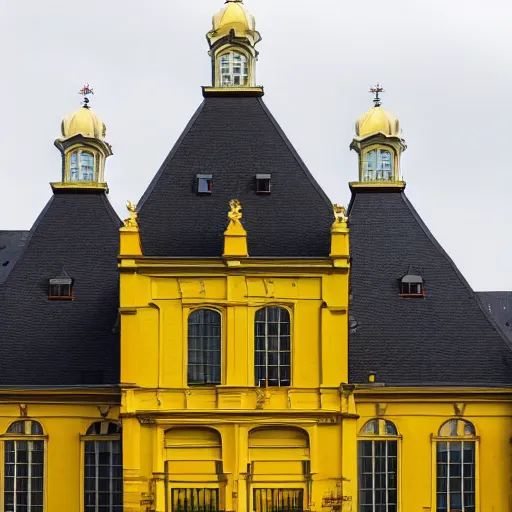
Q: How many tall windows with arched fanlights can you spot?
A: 4